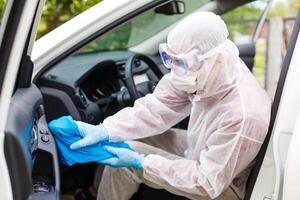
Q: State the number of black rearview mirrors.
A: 1